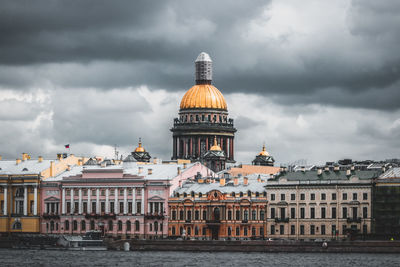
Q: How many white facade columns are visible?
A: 13